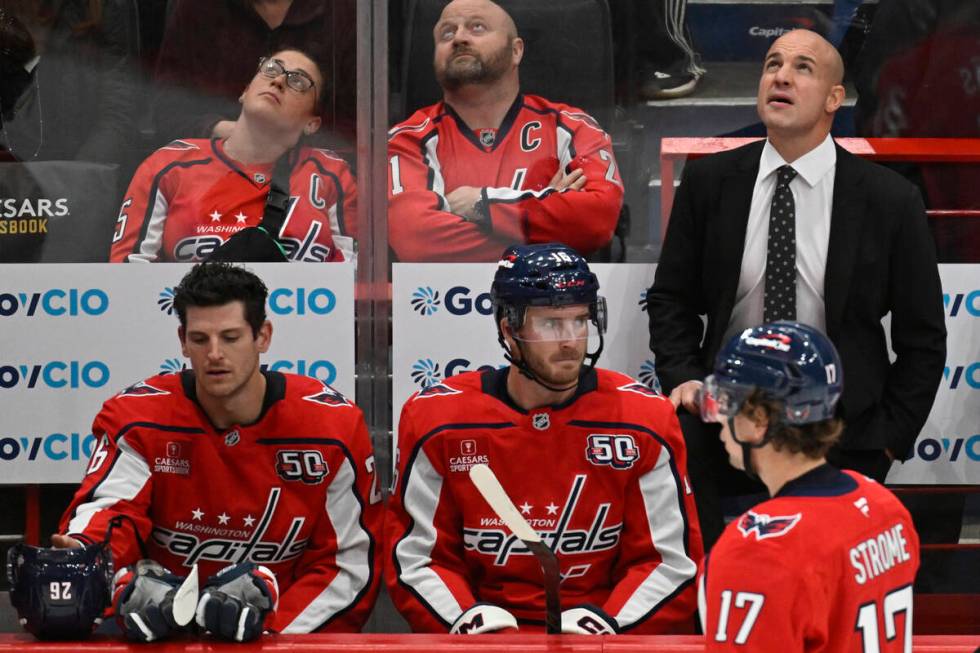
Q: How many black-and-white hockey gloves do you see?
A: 4